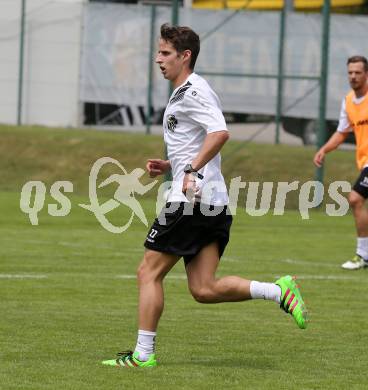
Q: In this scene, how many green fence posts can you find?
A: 5